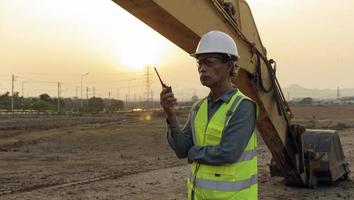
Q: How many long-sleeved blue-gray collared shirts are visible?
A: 1